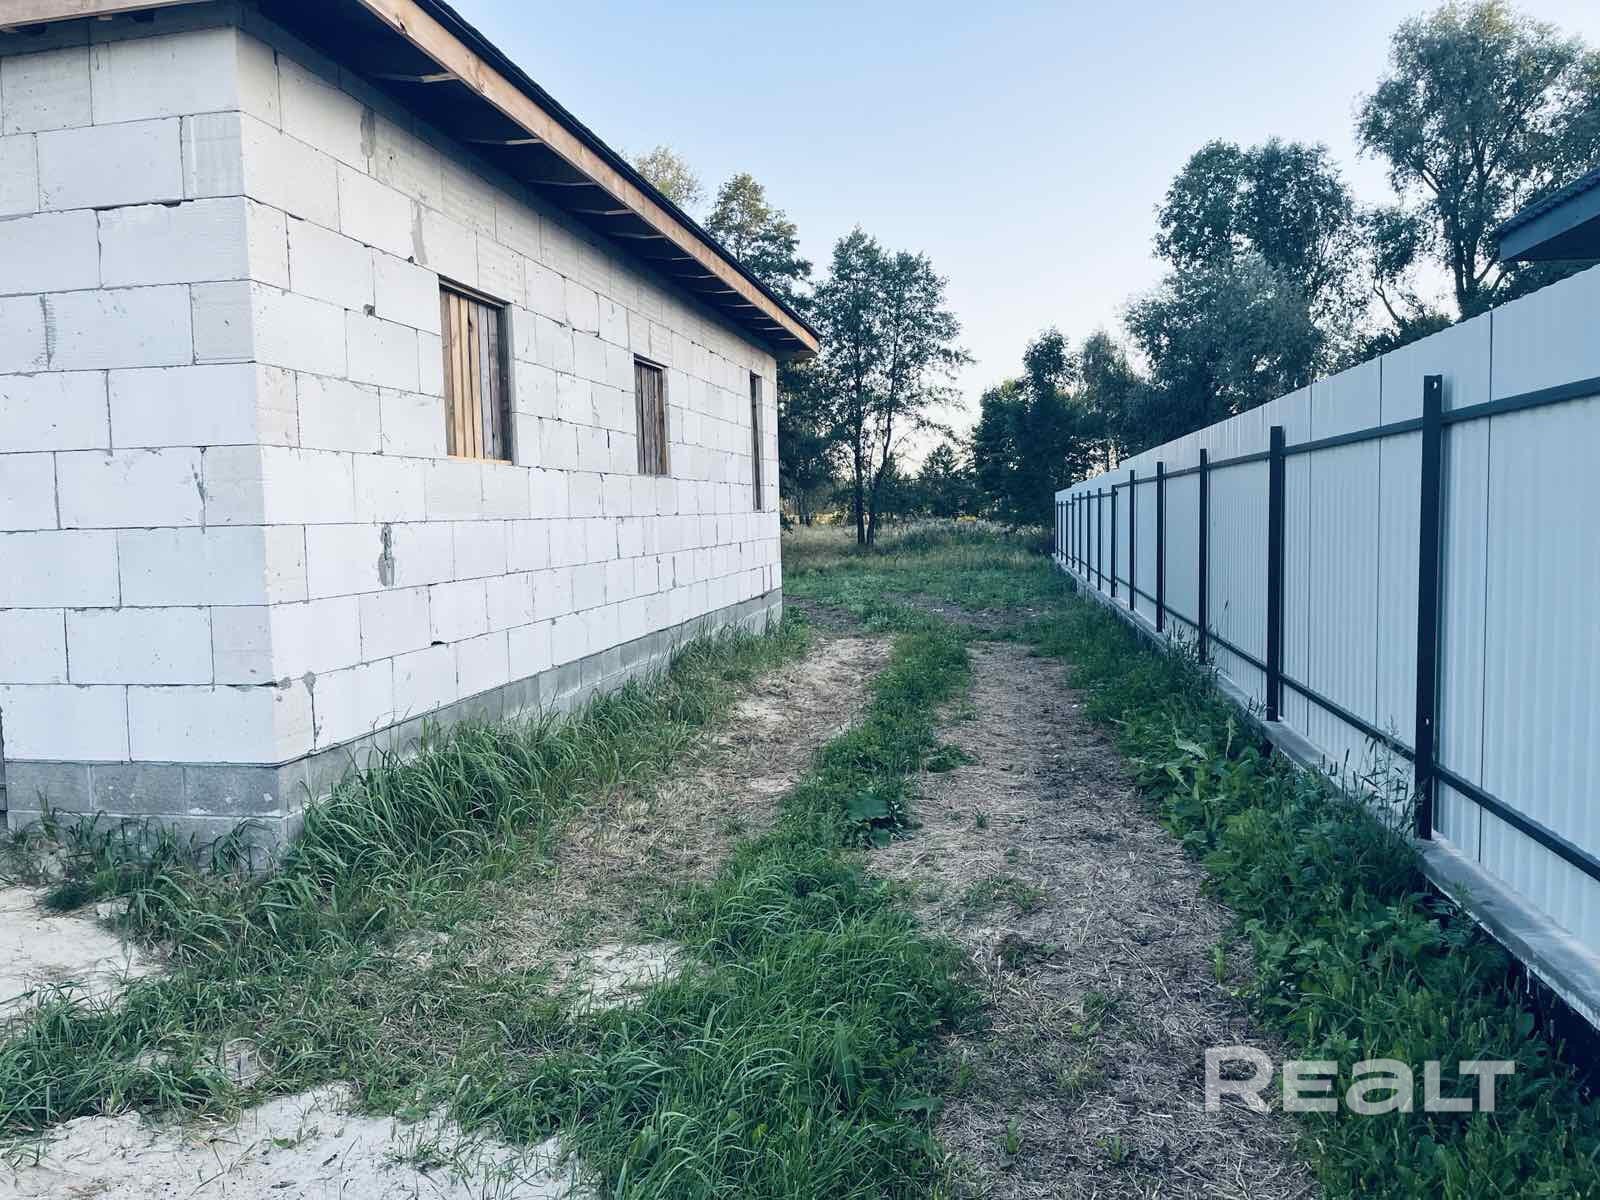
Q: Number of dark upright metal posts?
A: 13